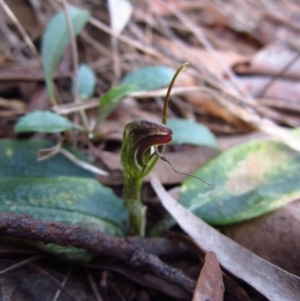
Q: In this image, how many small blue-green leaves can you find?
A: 5